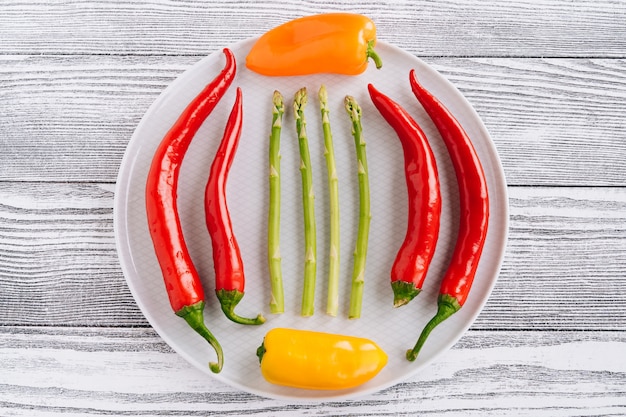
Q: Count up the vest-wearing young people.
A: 0